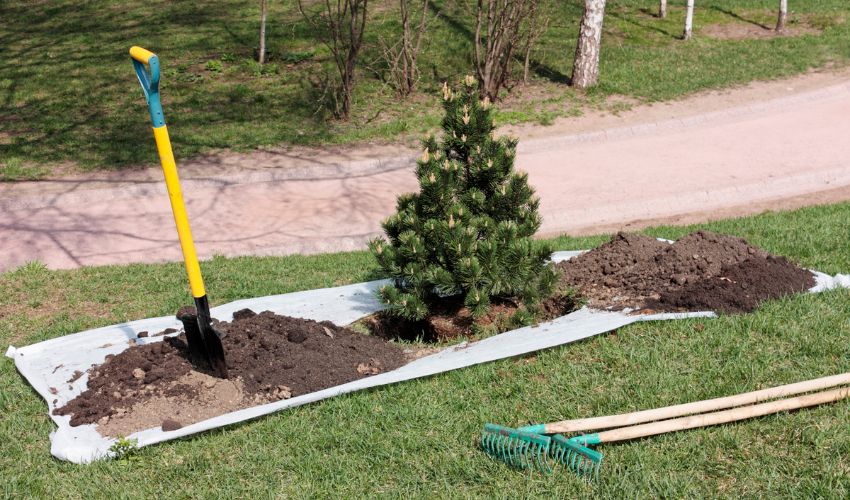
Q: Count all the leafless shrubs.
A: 3